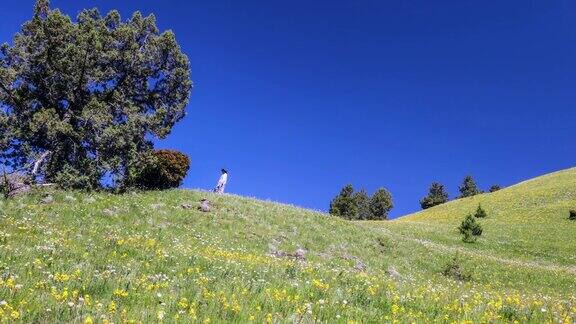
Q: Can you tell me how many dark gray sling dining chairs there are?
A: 0